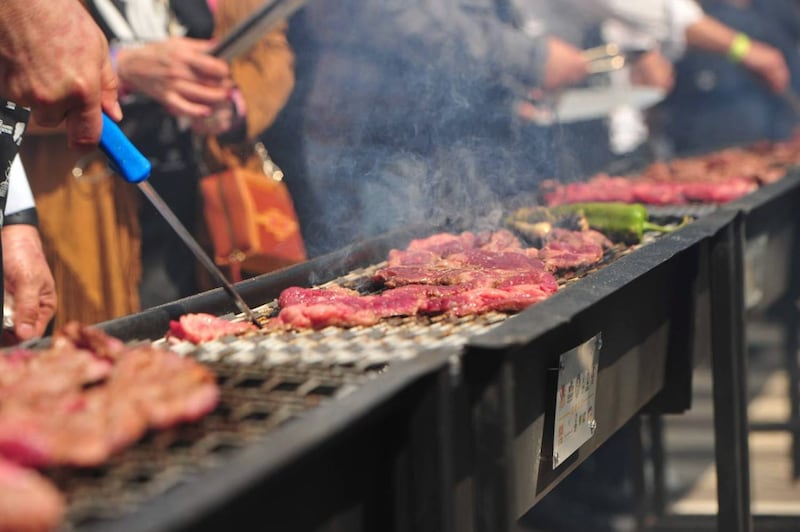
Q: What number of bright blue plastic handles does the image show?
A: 1